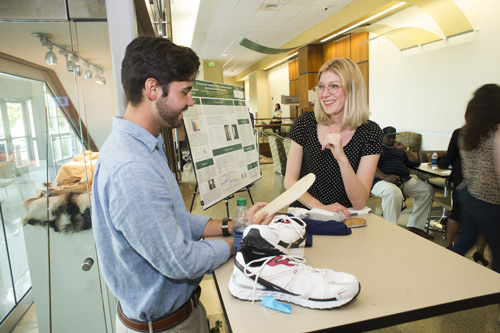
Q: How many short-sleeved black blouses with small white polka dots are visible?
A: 1